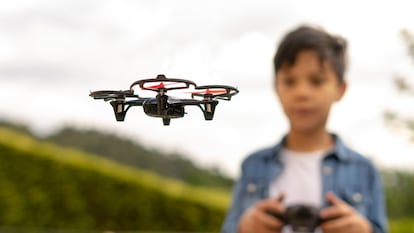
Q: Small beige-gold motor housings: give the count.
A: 2